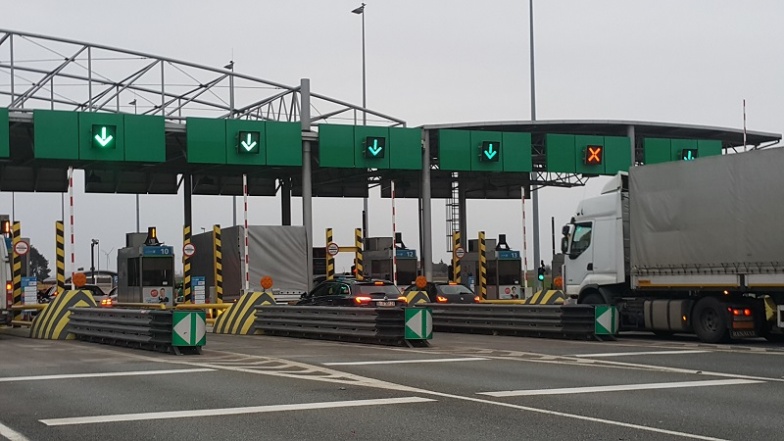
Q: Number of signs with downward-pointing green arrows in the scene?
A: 5